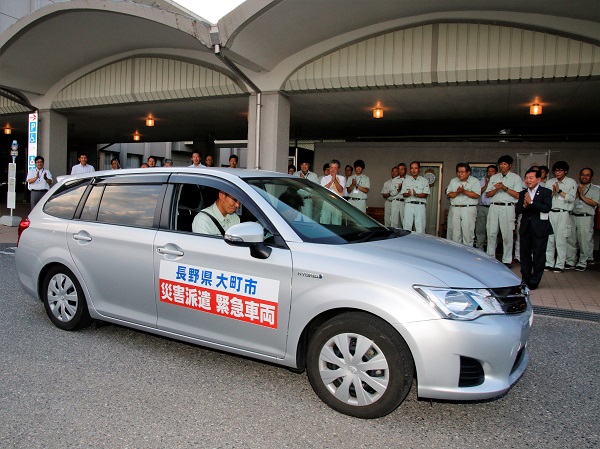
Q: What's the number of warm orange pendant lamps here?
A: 5